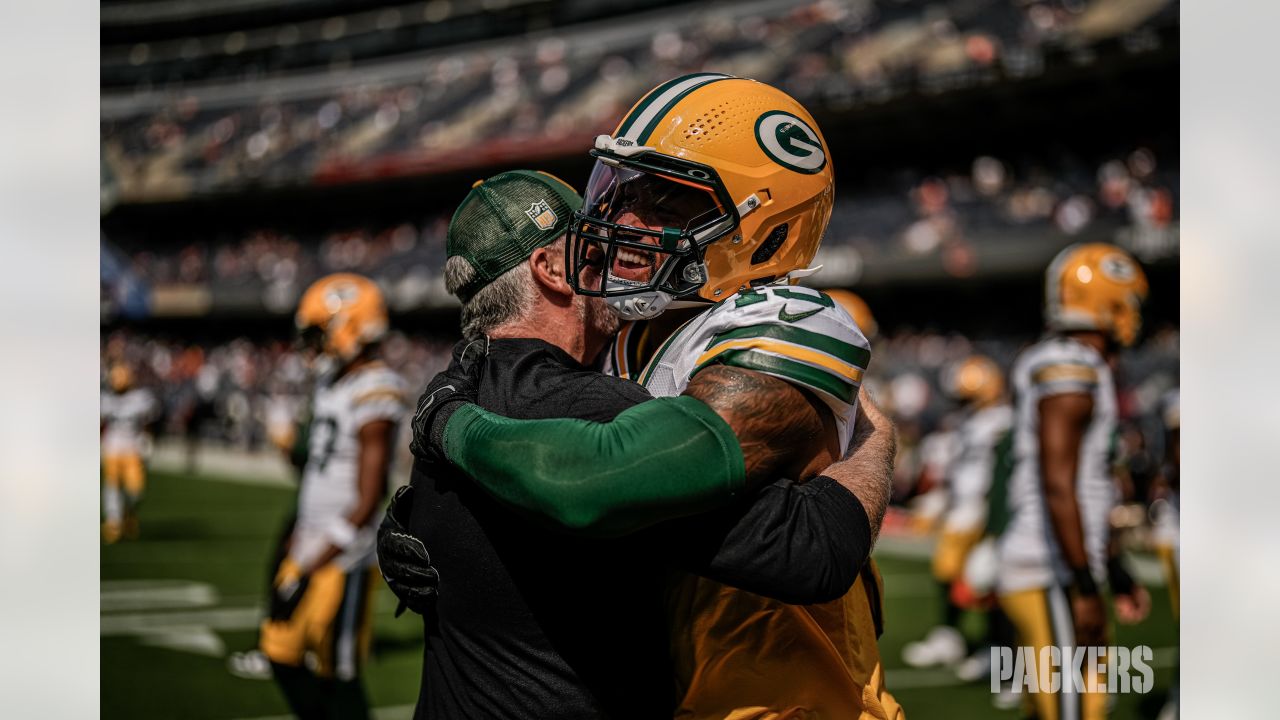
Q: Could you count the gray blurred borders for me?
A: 2